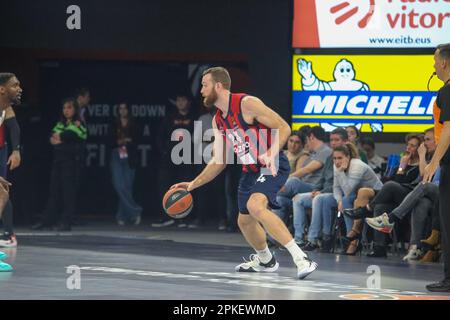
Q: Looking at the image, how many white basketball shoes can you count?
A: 2